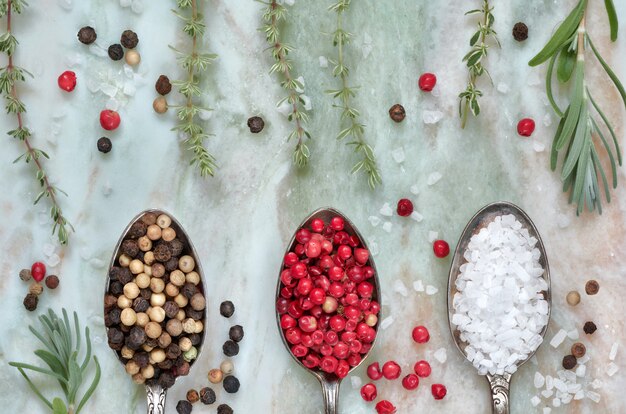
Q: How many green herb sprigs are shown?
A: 7